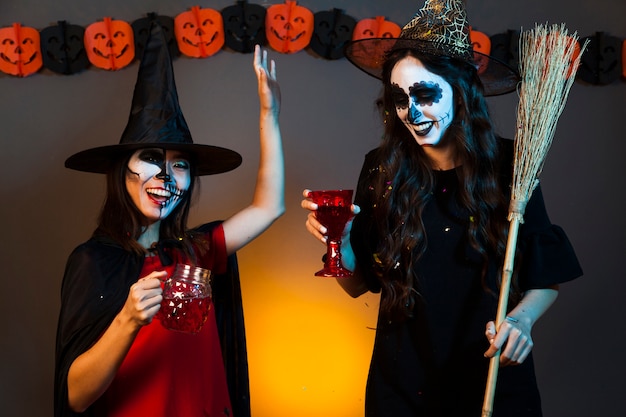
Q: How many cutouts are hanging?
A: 14